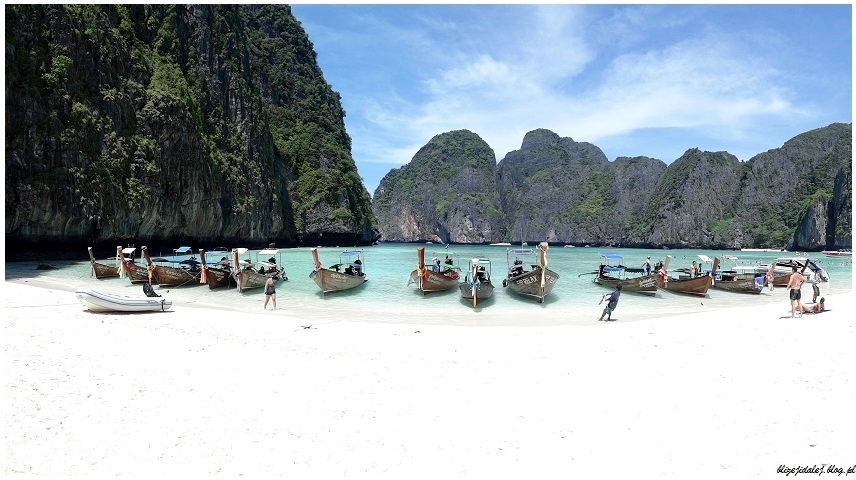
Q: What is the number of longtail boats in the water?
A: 13